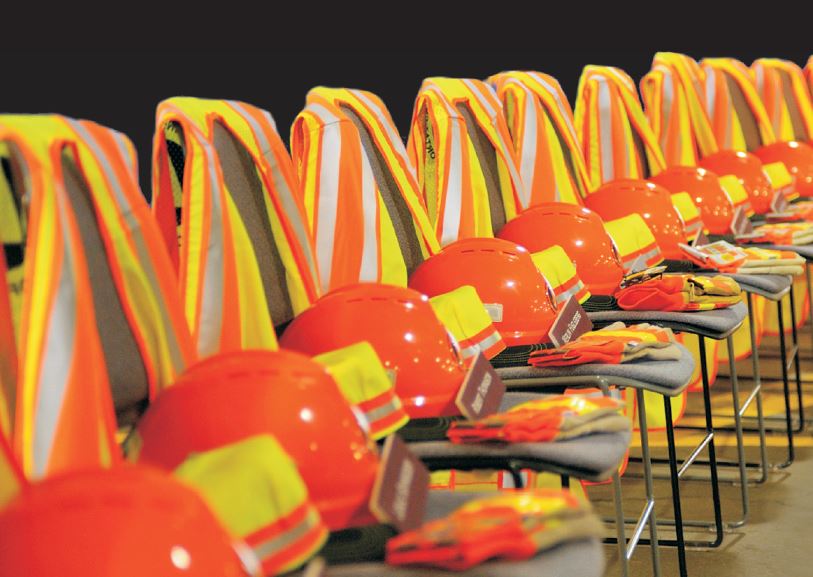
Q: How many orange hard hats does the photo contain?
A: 9